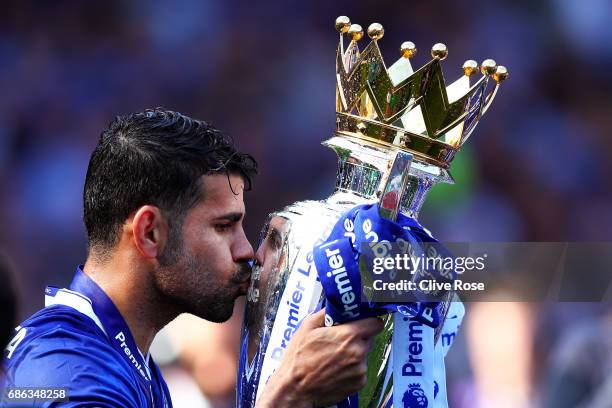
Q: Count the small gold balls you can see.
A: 8